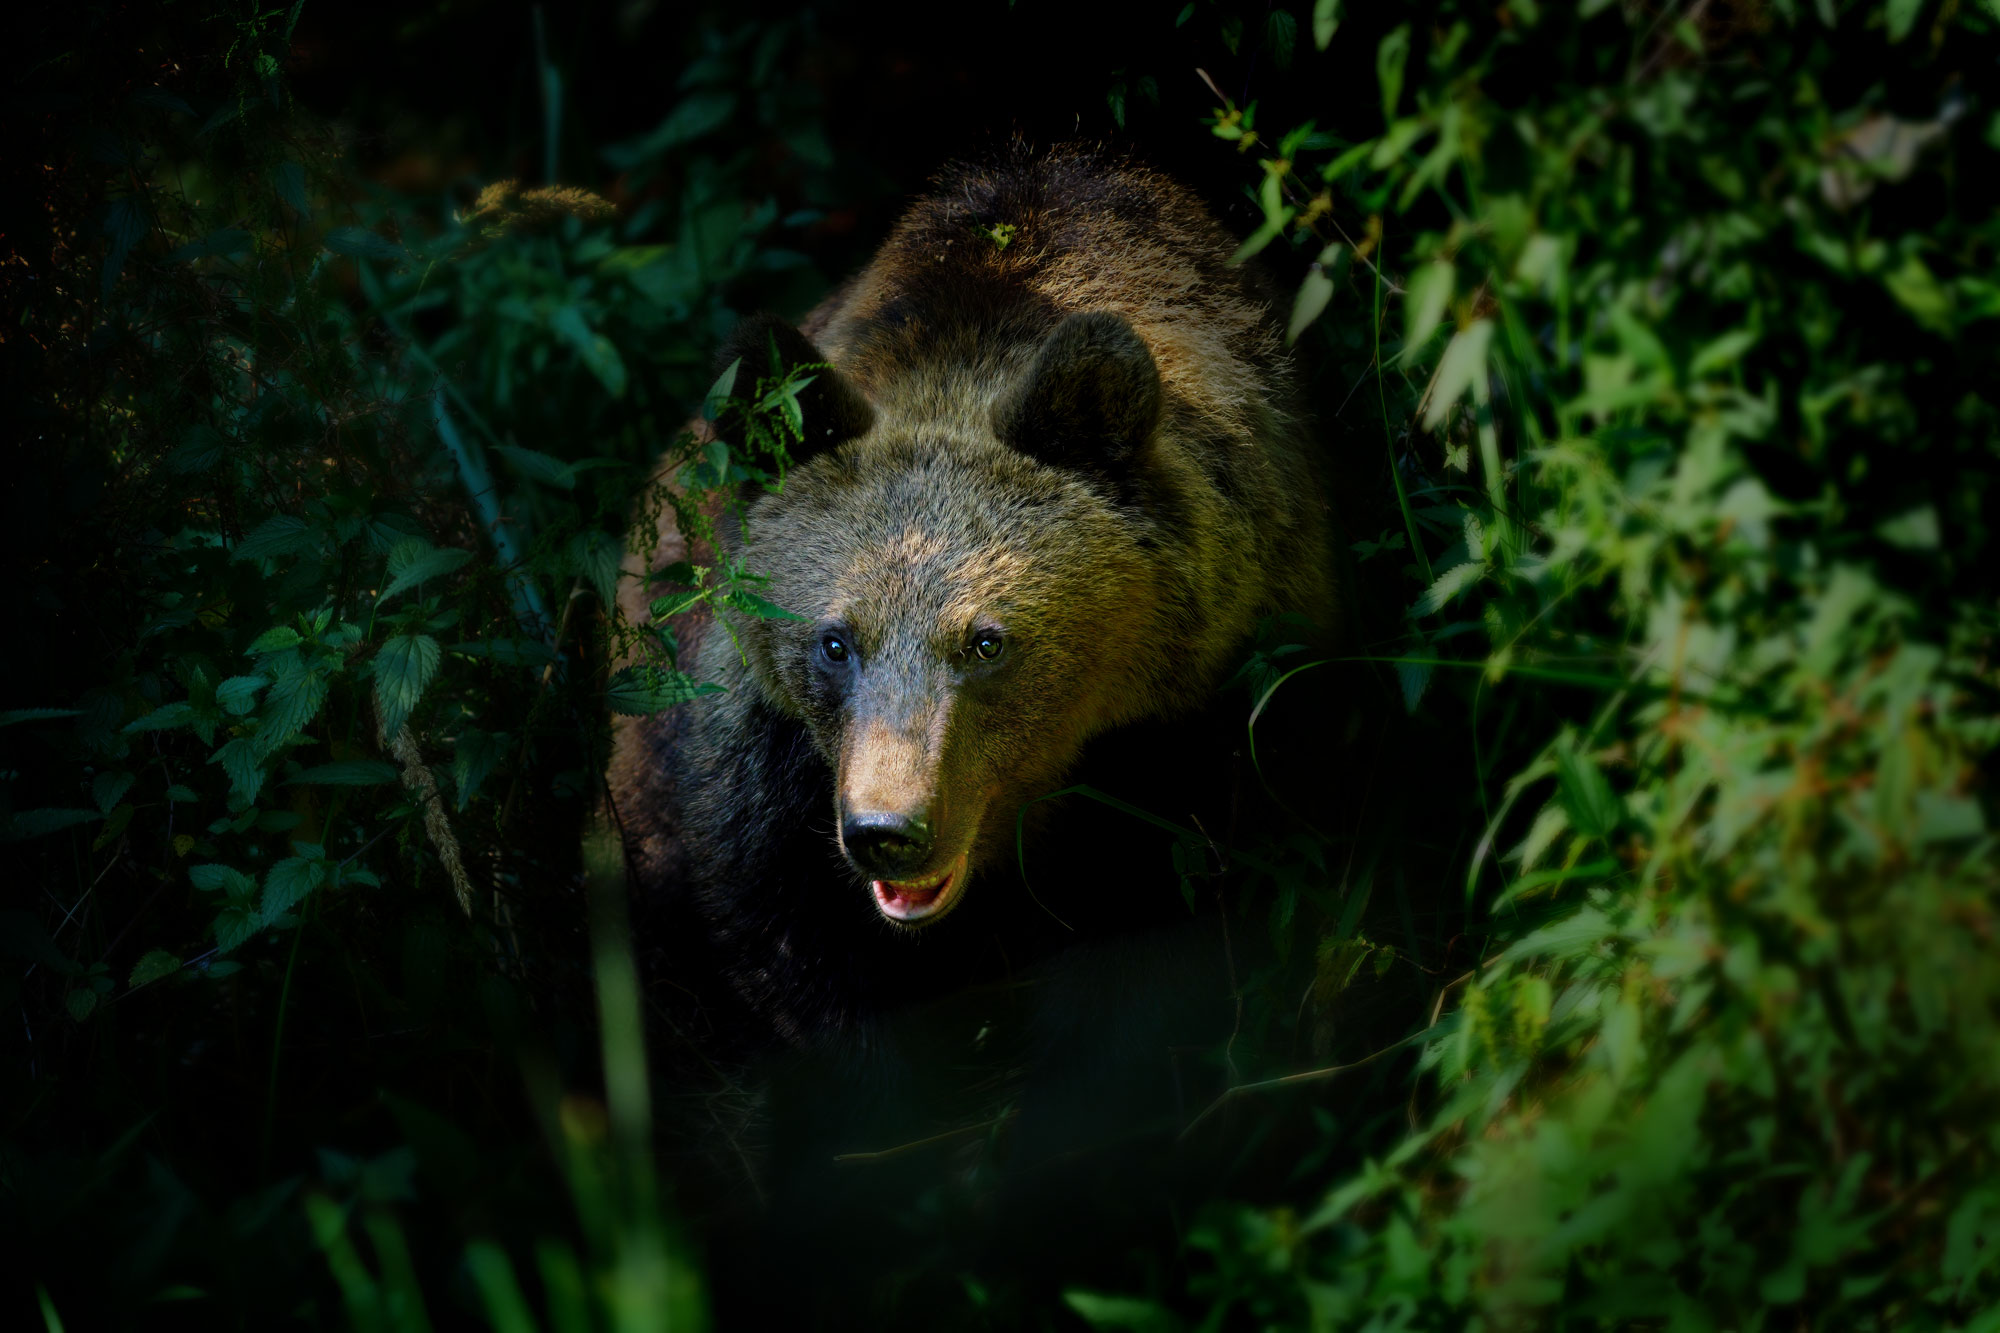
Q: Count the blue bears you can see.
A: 0